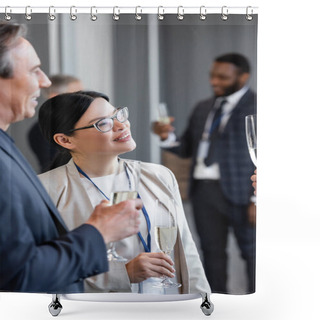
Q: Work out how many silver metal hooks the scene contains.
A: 12